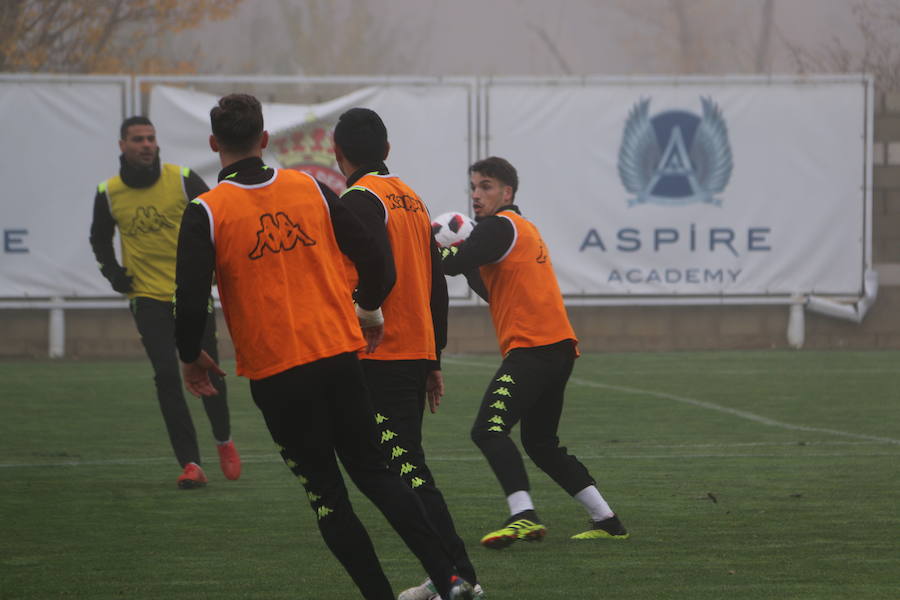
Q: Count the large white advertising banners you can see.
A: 3